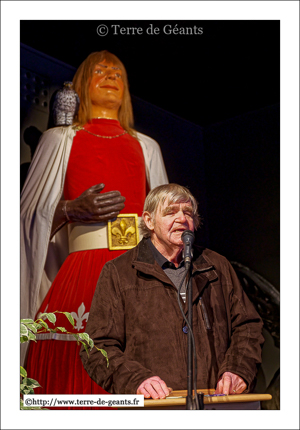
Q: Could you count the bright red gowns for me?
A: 1